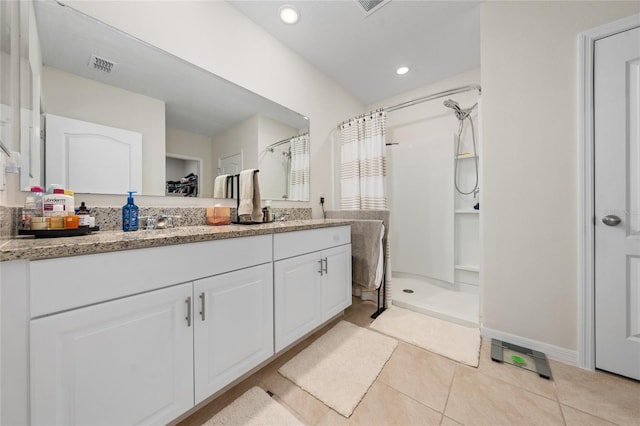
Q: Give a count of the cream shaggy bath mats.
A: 3